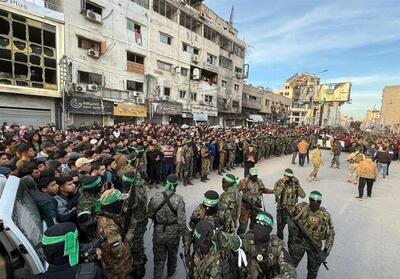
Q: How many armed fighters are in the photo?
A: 12